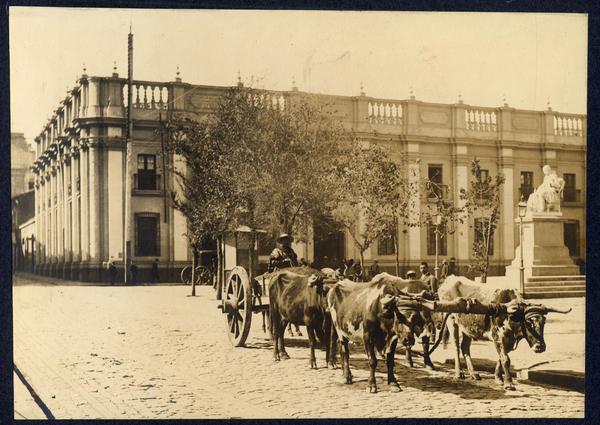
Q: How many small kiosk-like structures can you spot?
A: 1